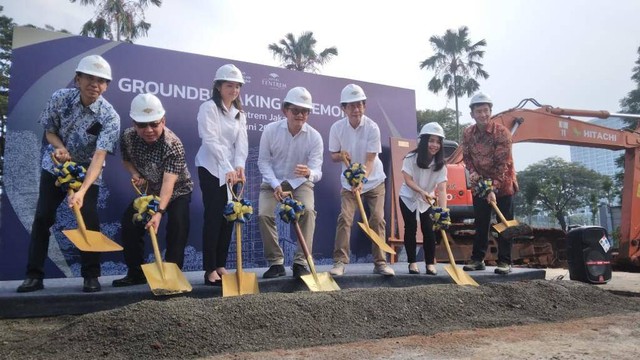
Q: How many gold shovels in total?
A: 7